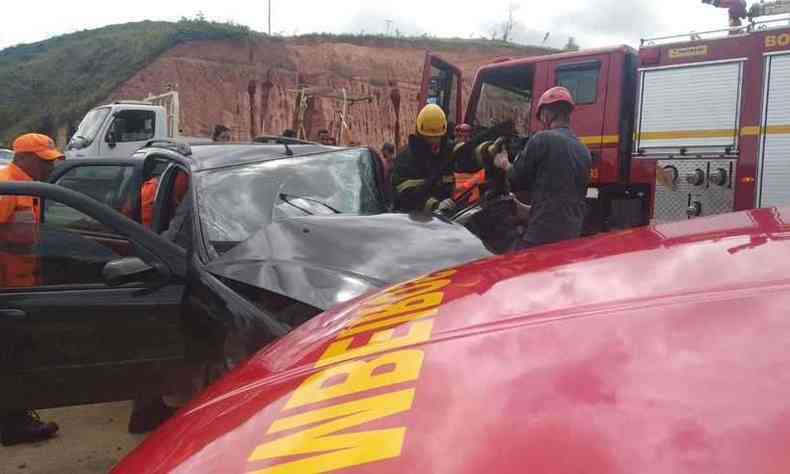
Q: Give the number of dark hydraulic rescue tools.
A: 1